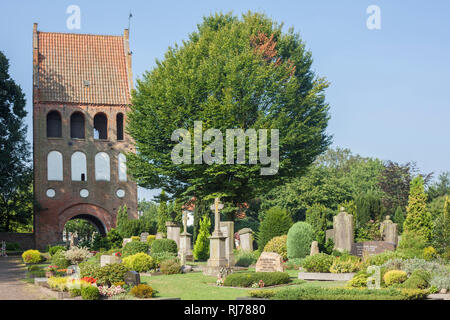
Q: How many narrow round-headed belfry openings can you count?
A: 4